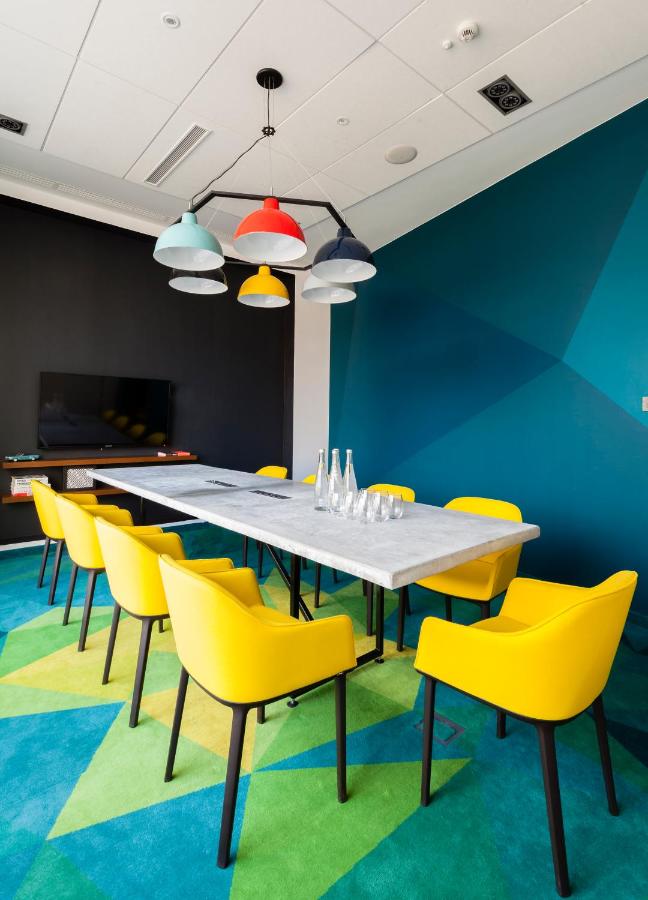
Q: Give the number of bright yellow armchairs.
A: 9